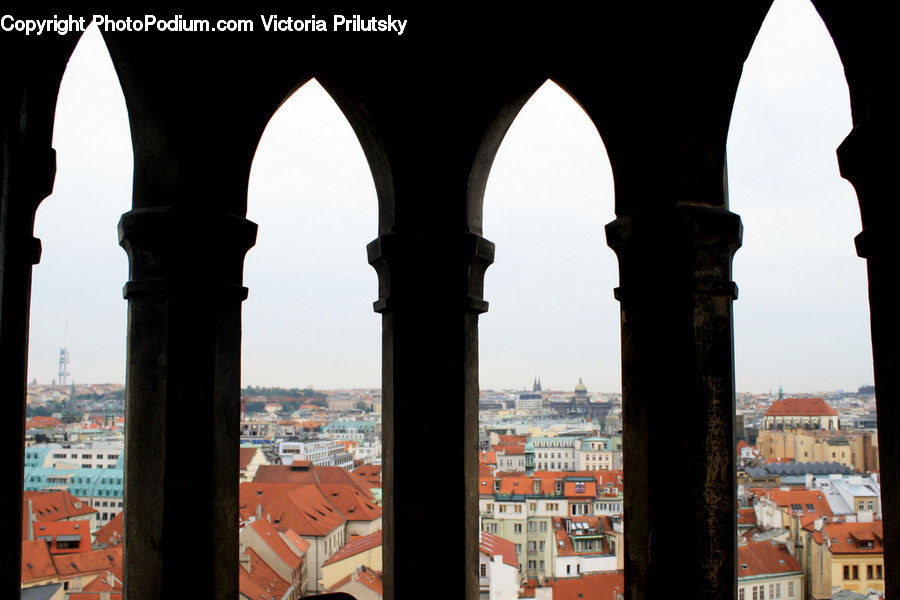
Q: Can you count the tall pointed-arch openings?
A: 4